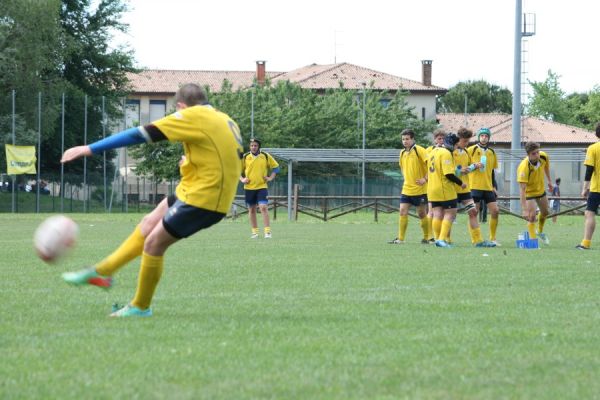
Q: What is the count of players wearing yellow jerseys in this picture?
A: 9